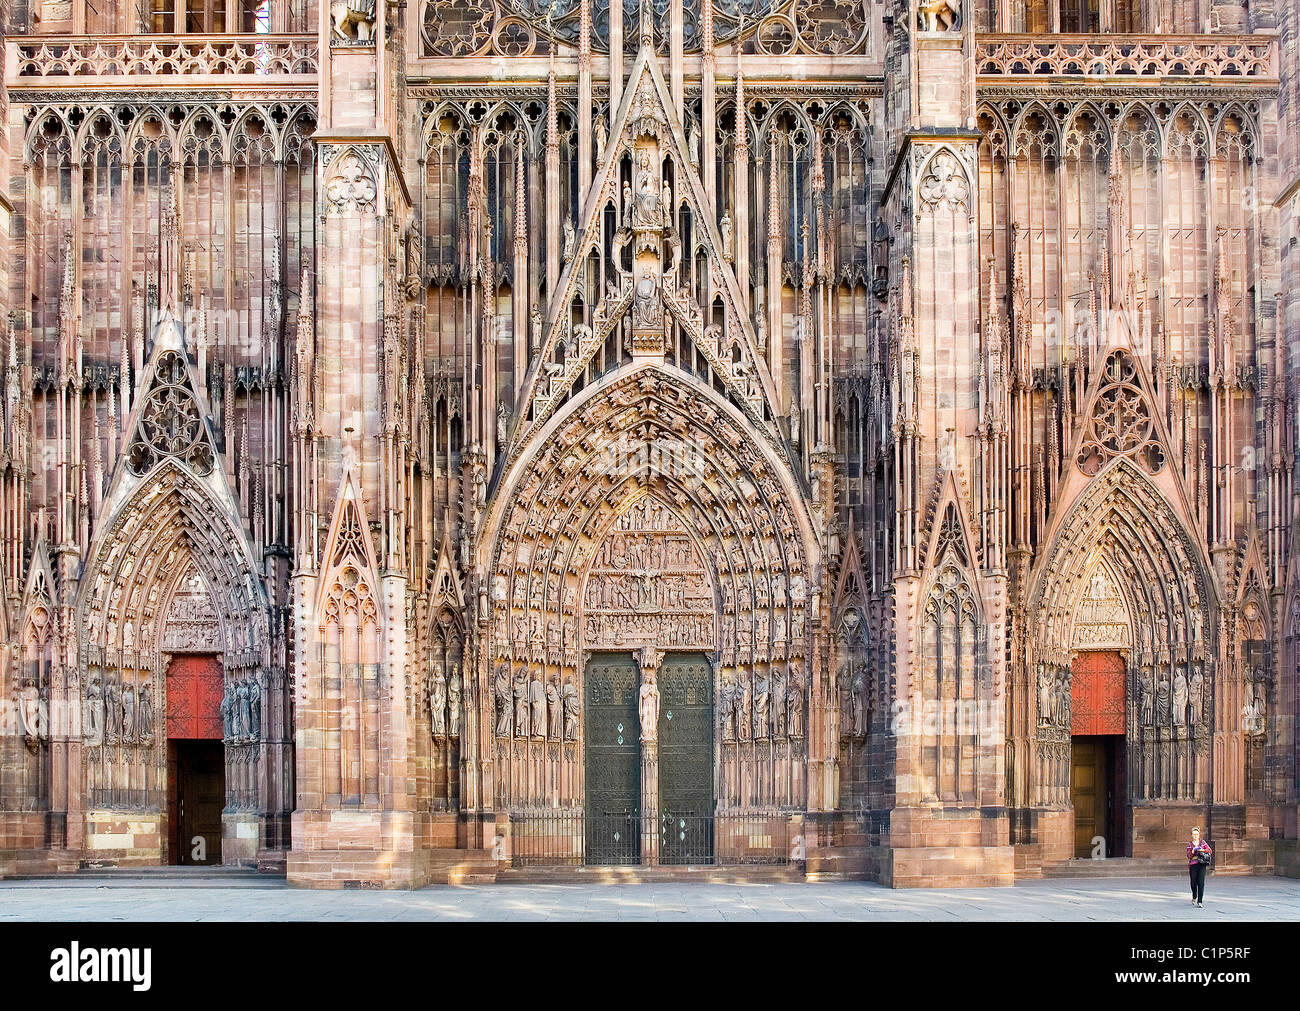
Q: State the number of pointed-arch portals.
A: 3